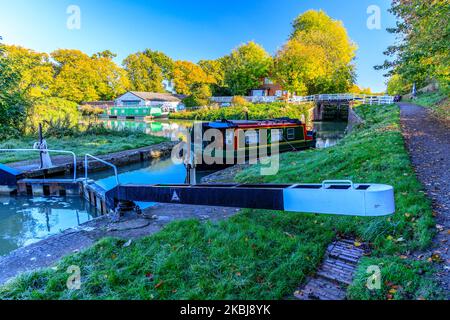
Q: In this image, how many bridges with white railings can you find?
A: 1